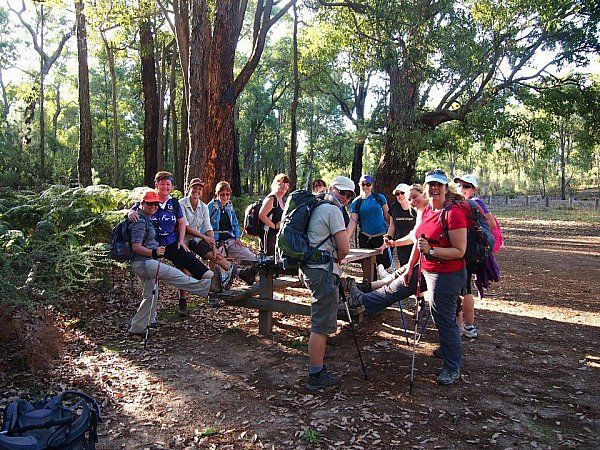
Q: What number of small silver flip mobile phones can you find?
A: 0